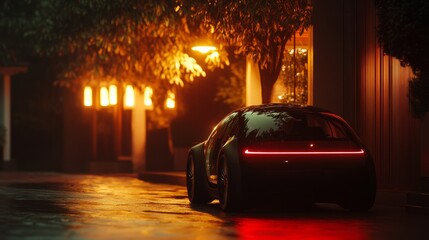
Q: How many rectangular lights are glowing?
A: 6